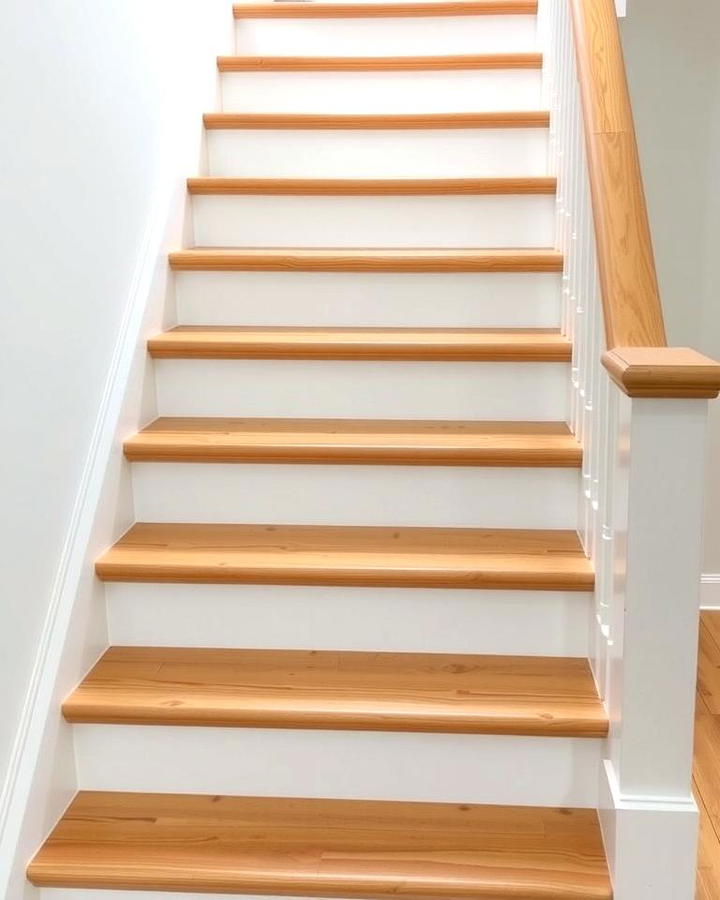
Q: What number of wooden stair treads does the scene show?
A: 10